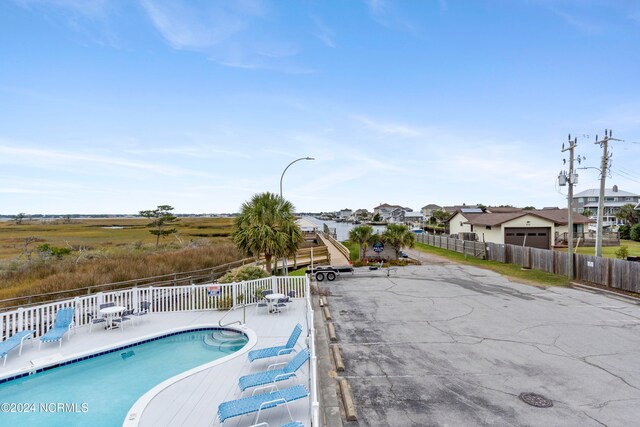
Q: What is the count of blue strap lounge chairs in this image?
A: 6